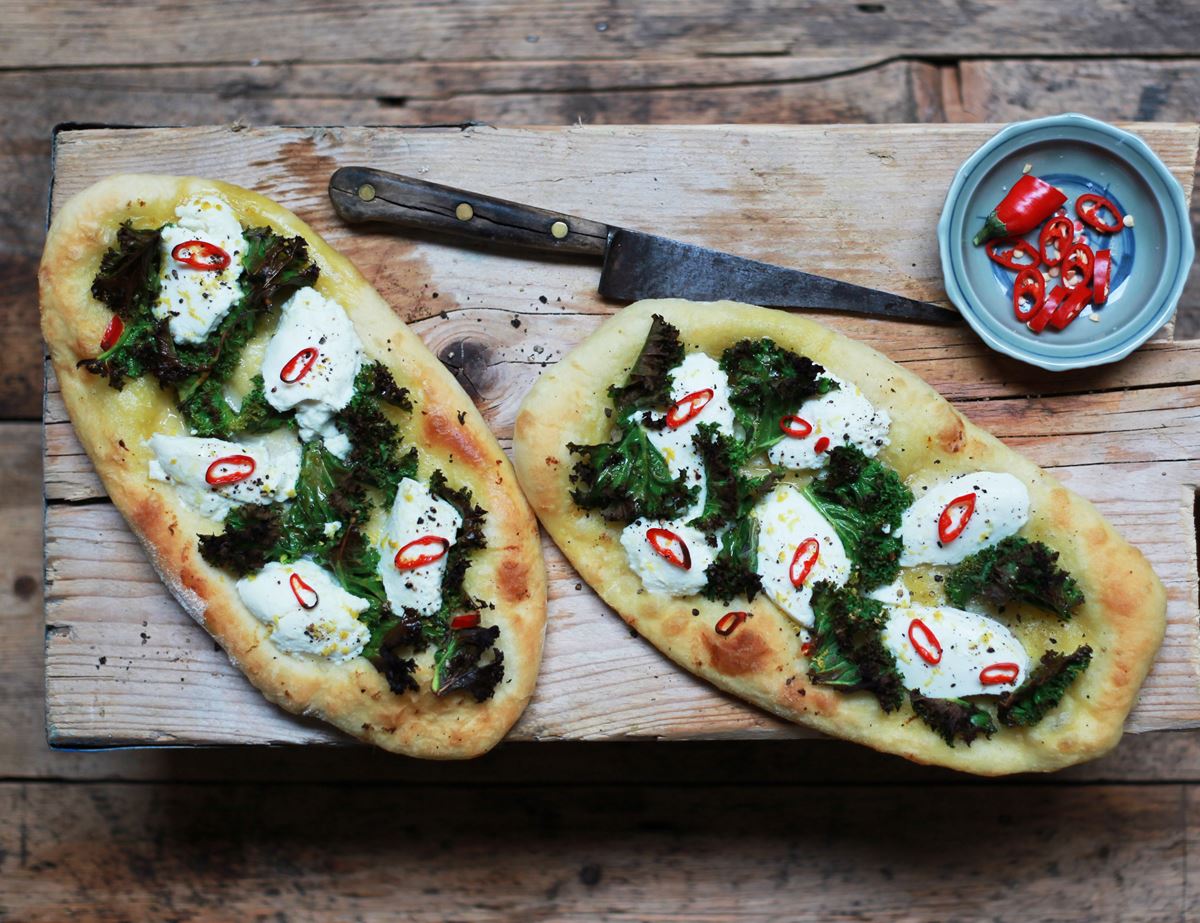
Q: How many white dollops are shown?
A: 11